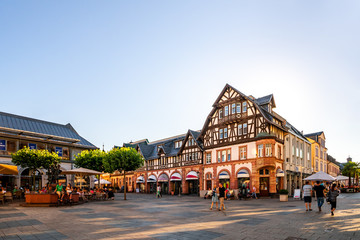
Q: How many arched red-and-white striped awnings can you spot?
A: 2